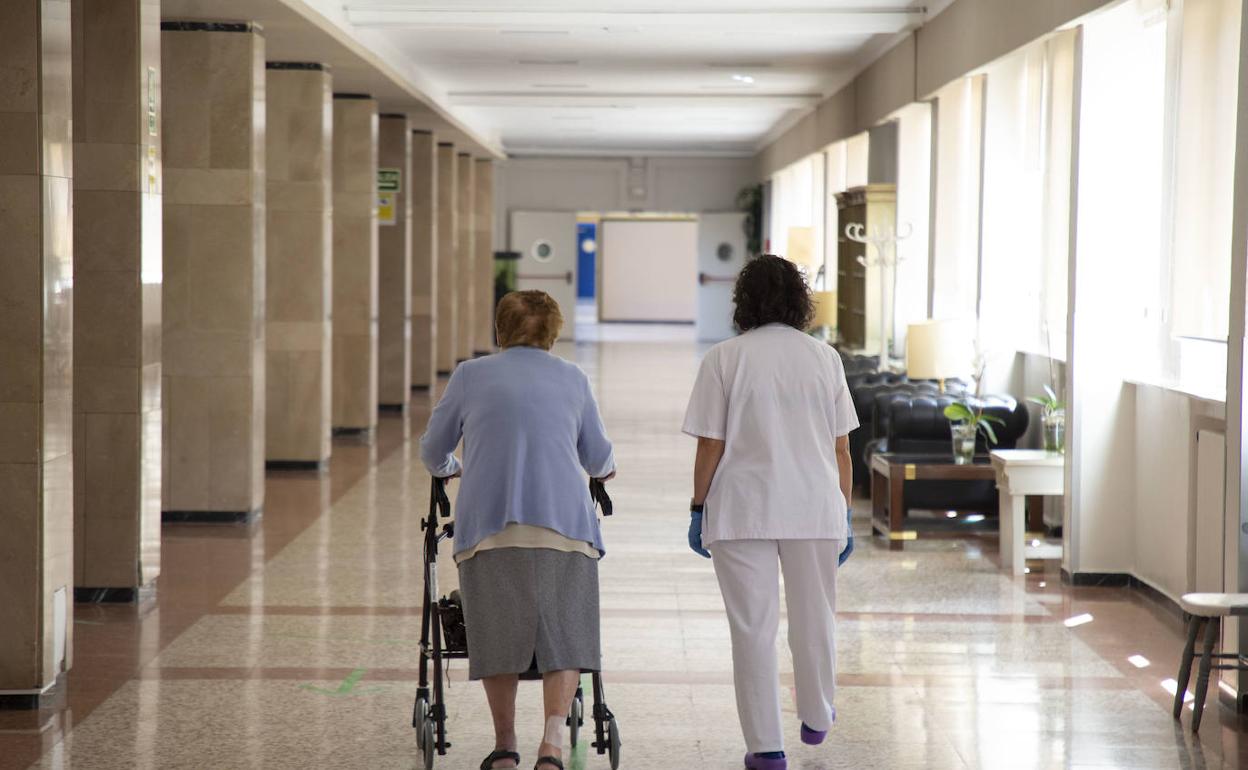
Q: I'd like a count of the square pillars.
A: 10